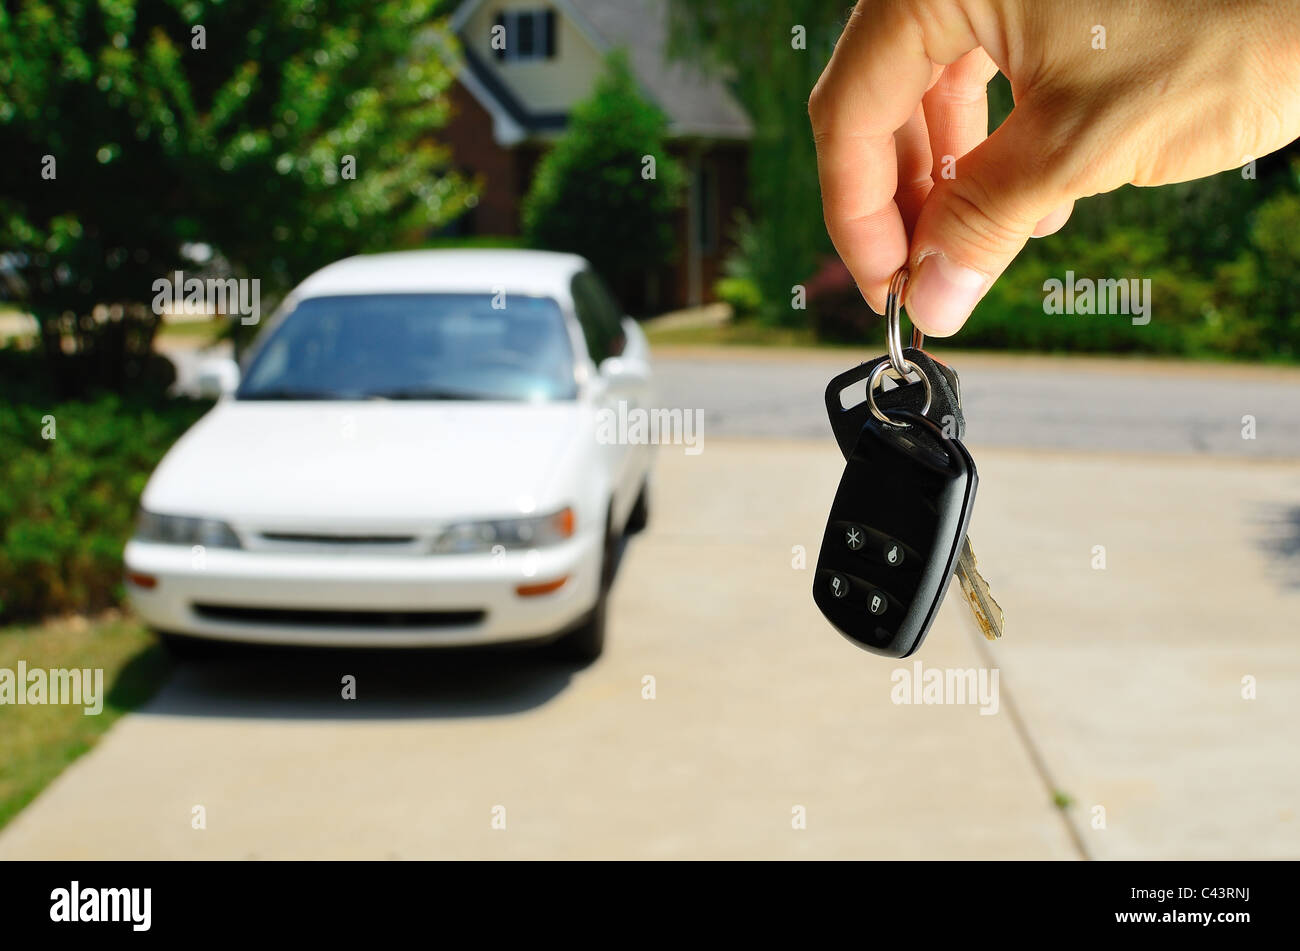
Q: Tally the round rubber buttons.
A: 4